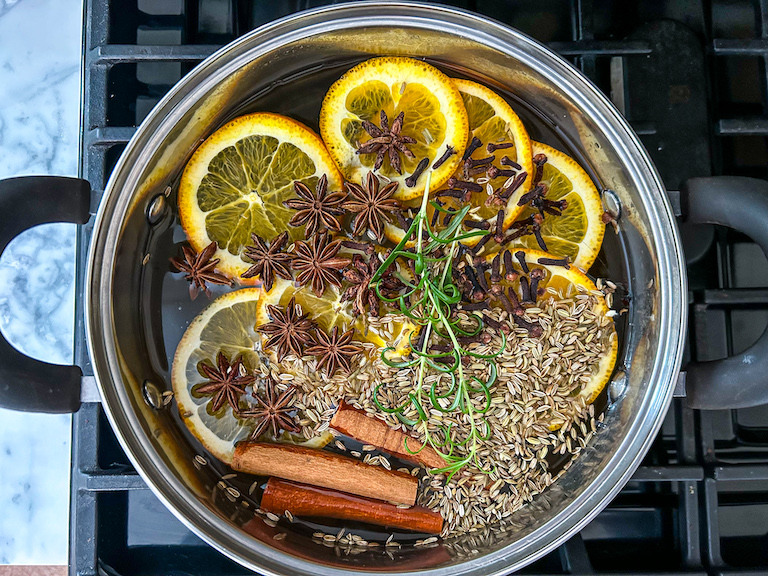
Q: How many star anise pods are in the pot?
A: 11